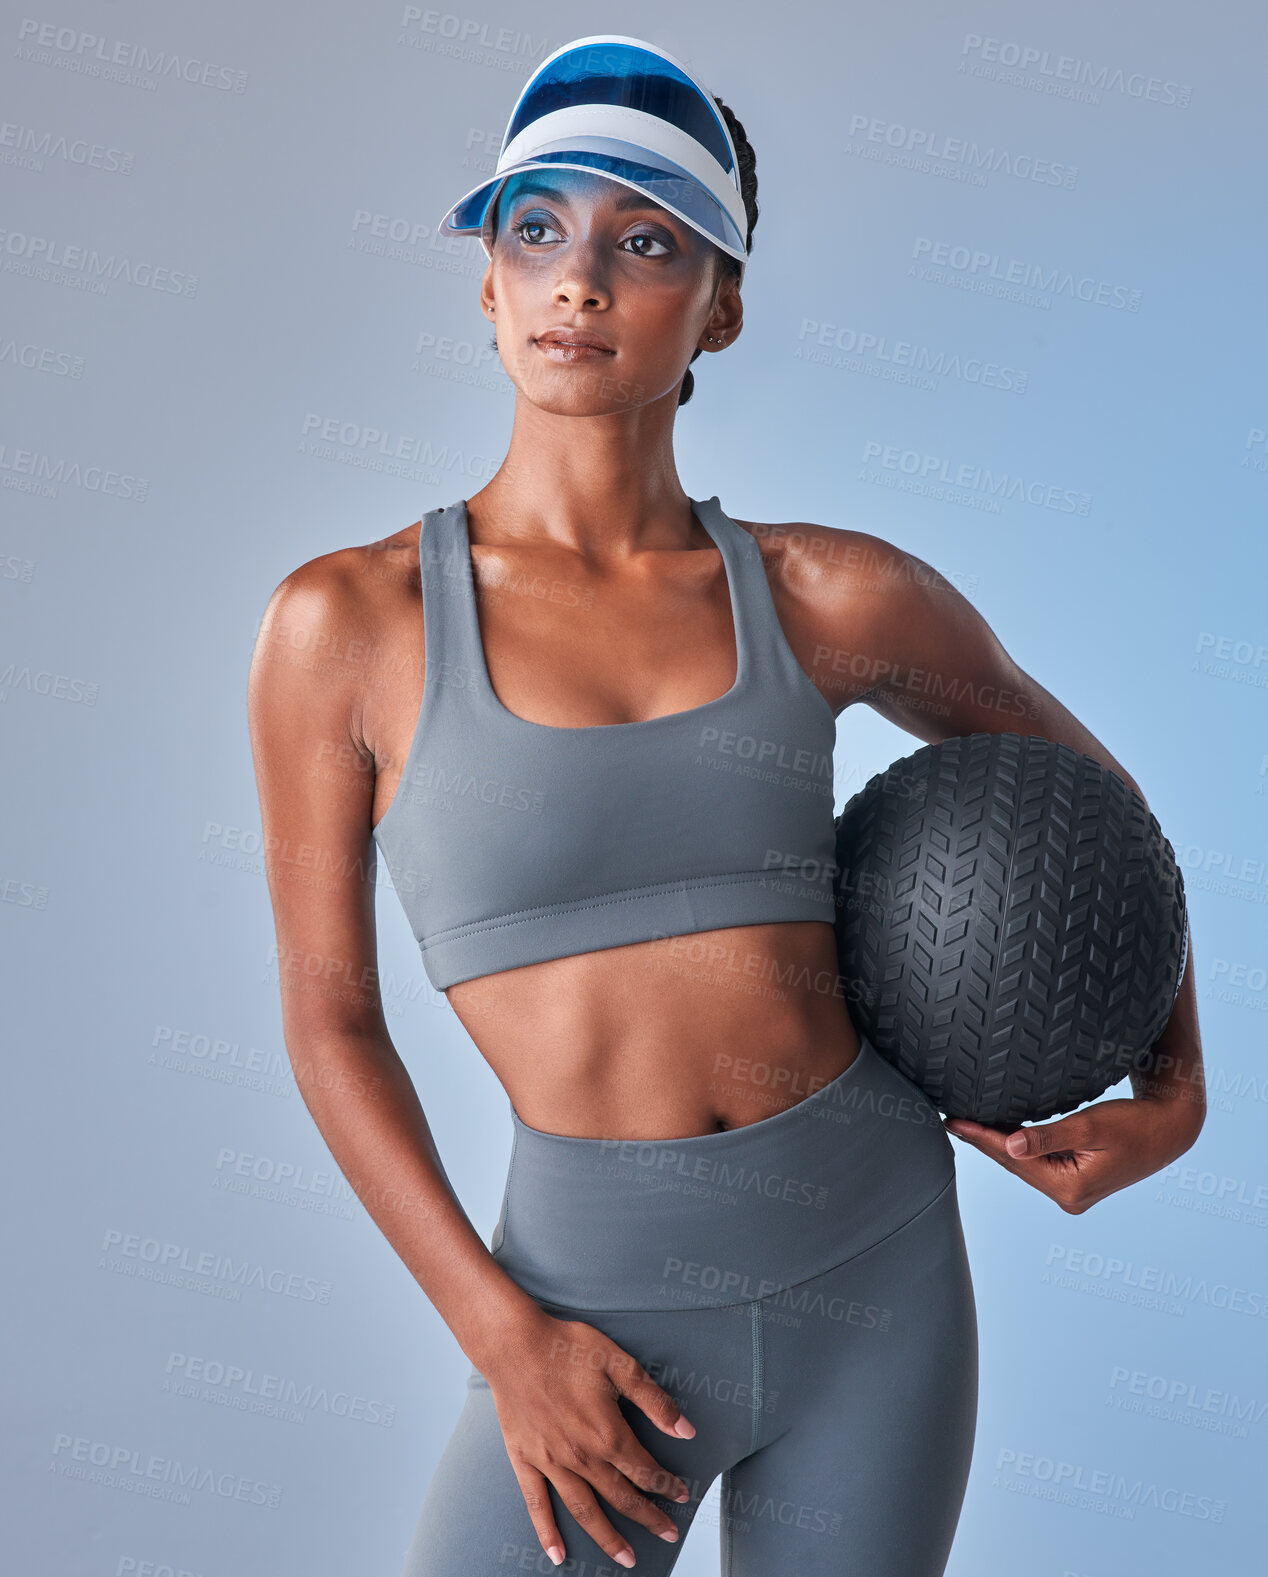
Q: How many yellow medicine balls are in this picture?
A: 0